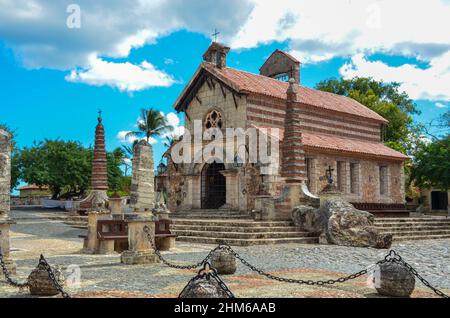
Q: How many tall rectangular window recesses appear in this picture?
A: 4